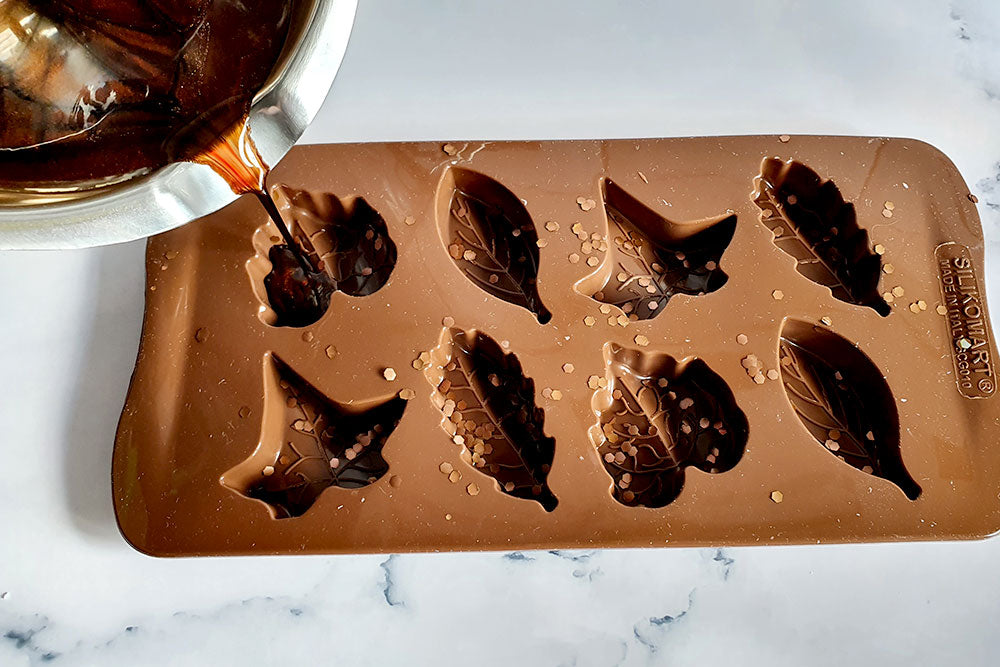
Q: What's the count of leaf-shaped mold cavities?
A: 8